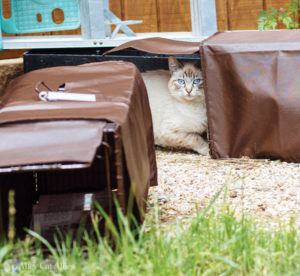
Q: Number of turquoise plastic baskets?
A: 1